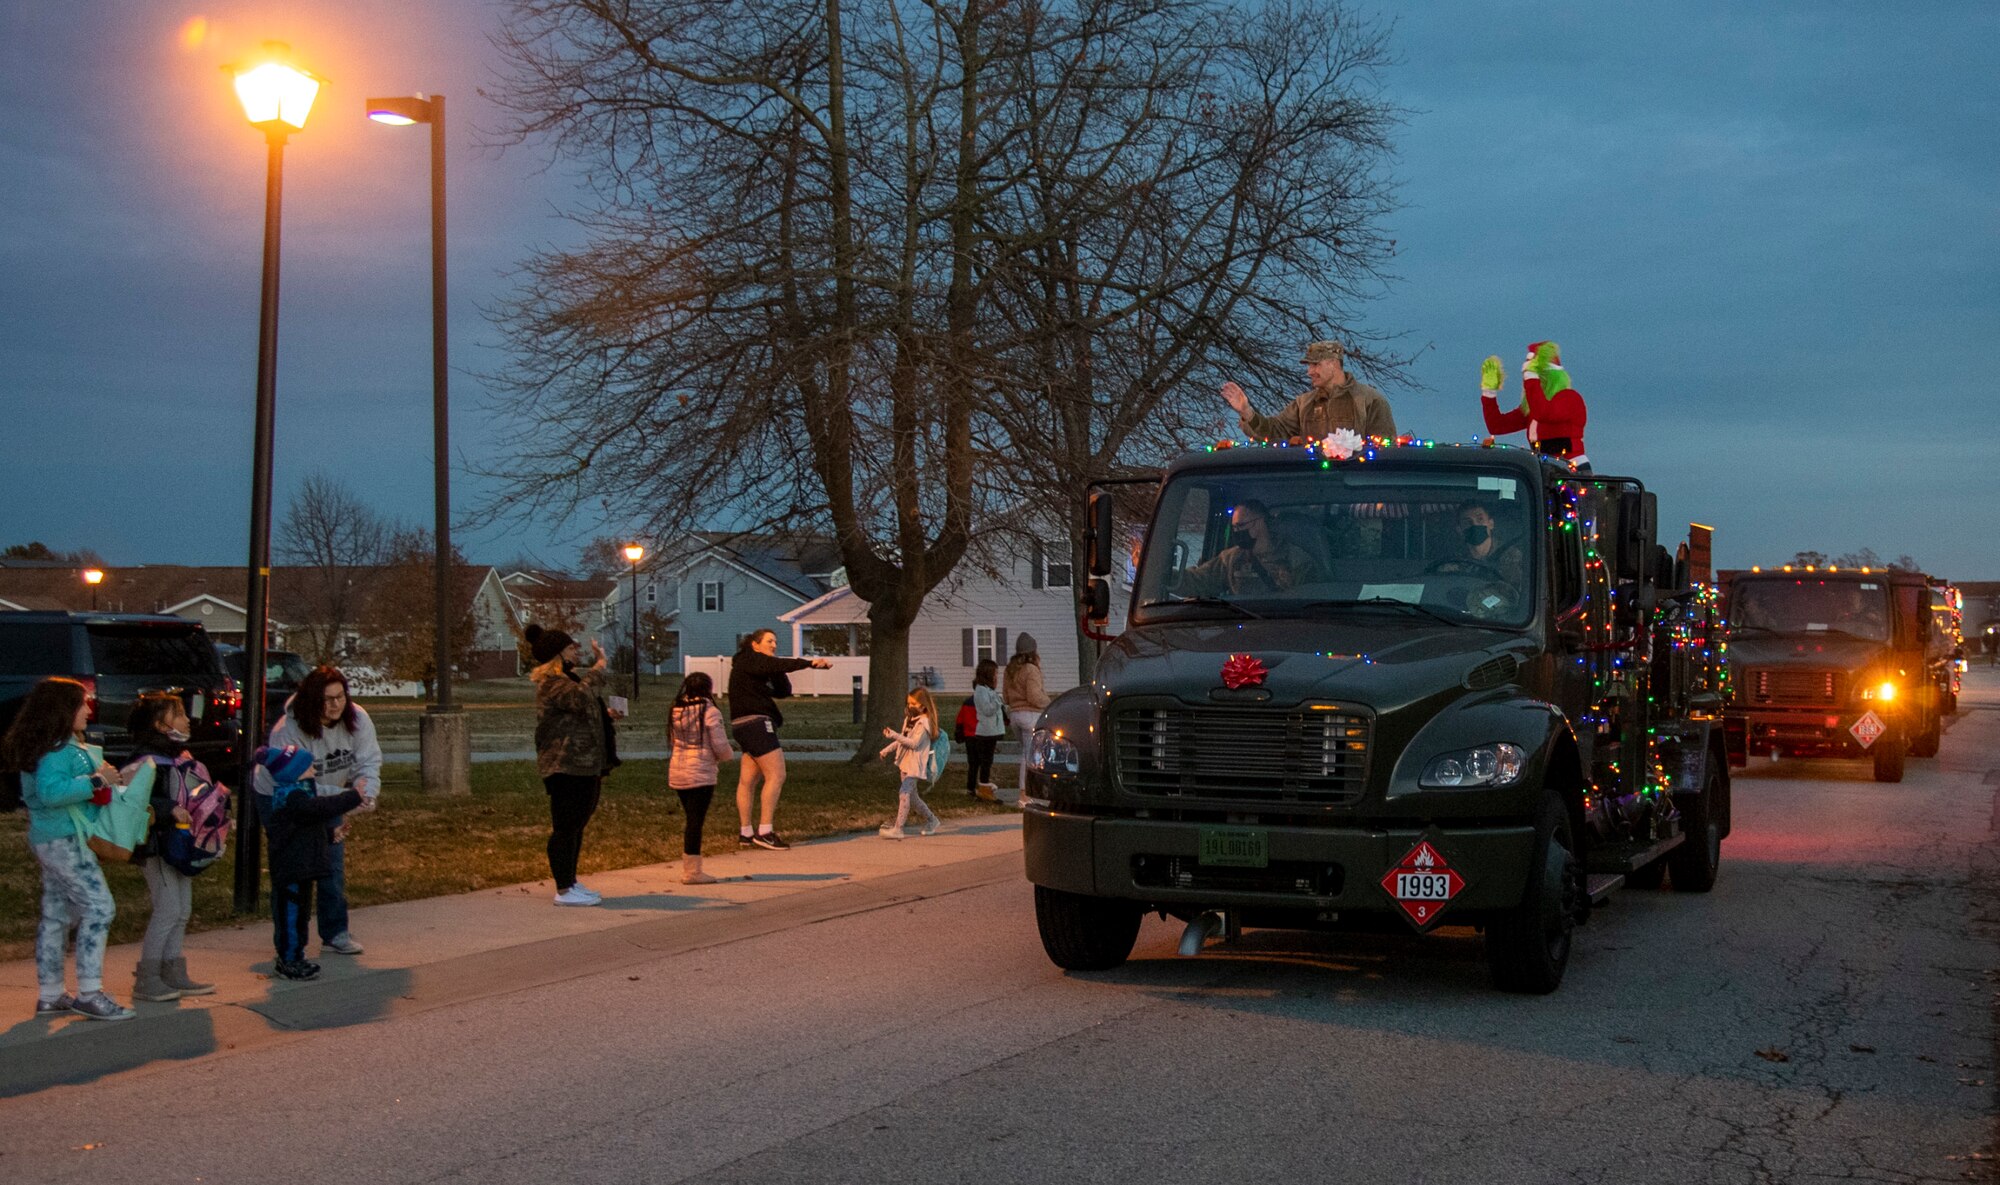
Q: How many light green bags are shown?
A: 1